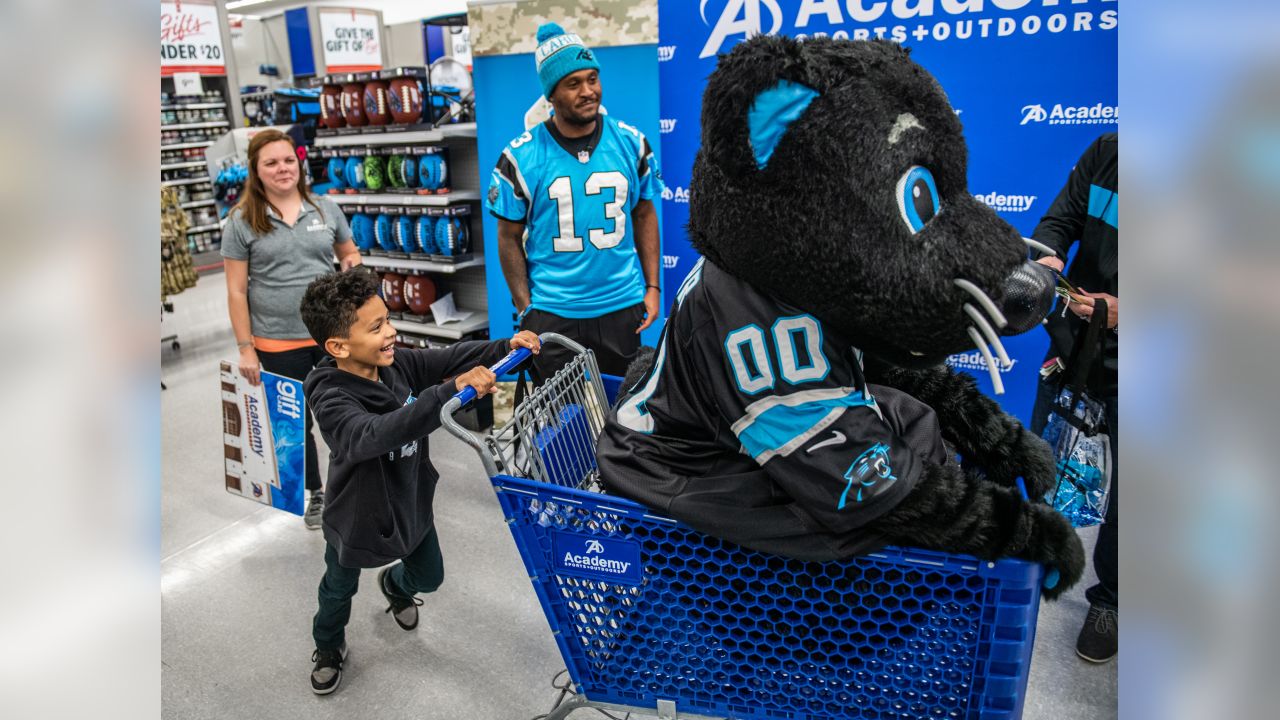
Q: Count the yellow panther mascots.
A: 0